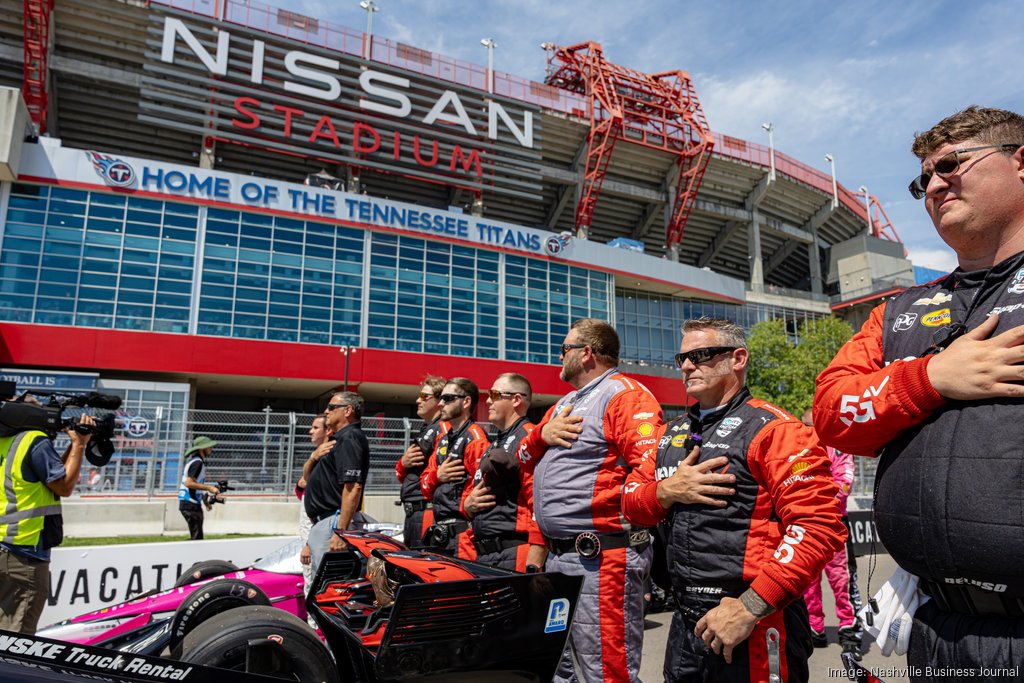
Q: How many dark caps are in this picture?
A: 1